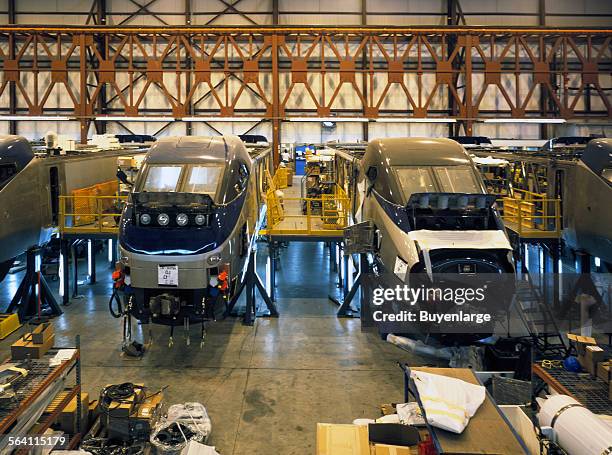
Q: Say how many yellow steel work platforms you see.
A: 3